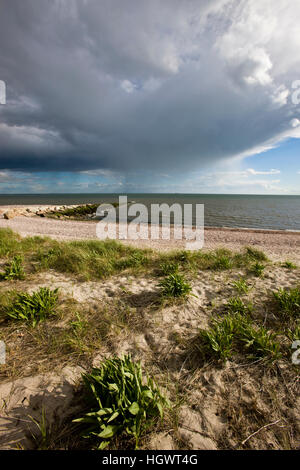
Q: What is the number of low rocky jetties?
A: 1